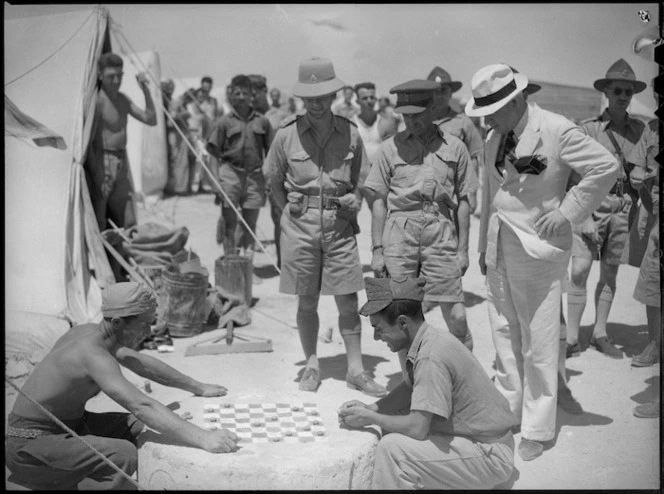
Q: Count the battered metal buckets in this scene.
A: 2